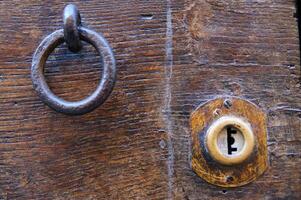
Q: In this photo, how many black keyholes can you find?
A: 1